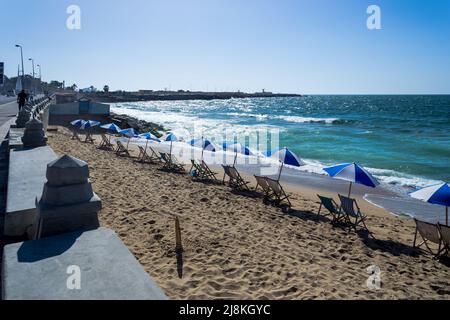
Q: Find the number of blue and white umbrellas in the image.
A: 11